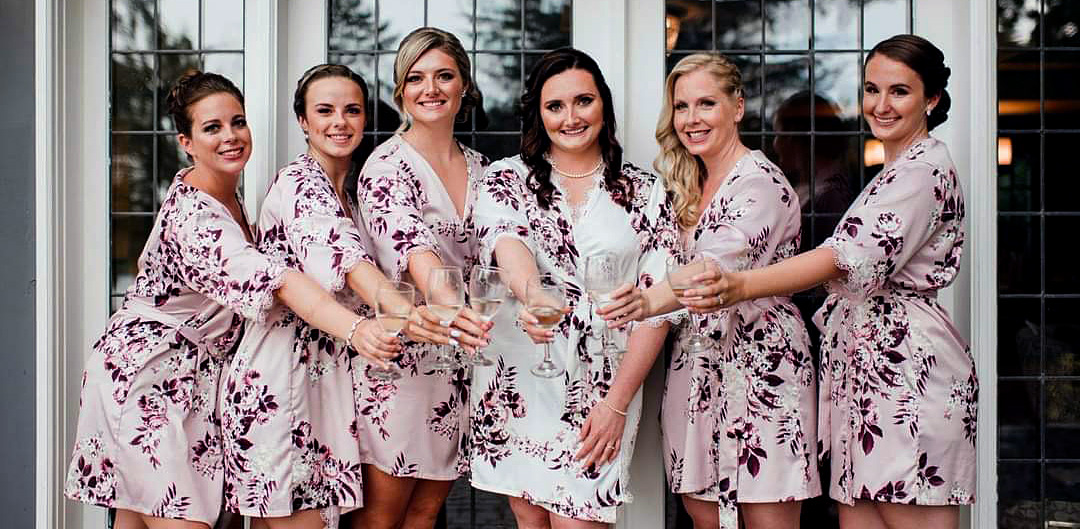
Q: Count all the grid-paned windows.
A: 4